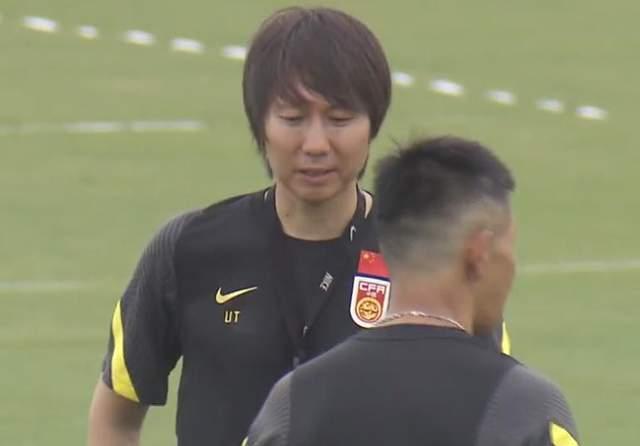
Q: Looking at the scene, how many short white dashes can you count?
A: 10